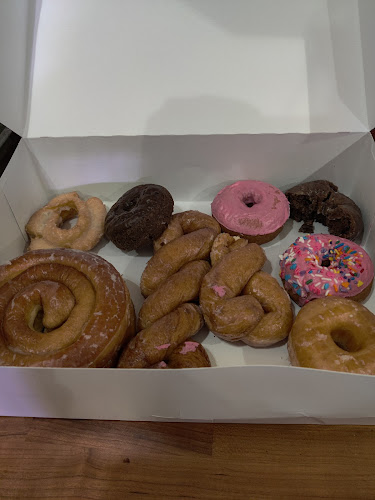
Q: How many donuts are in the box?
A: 9